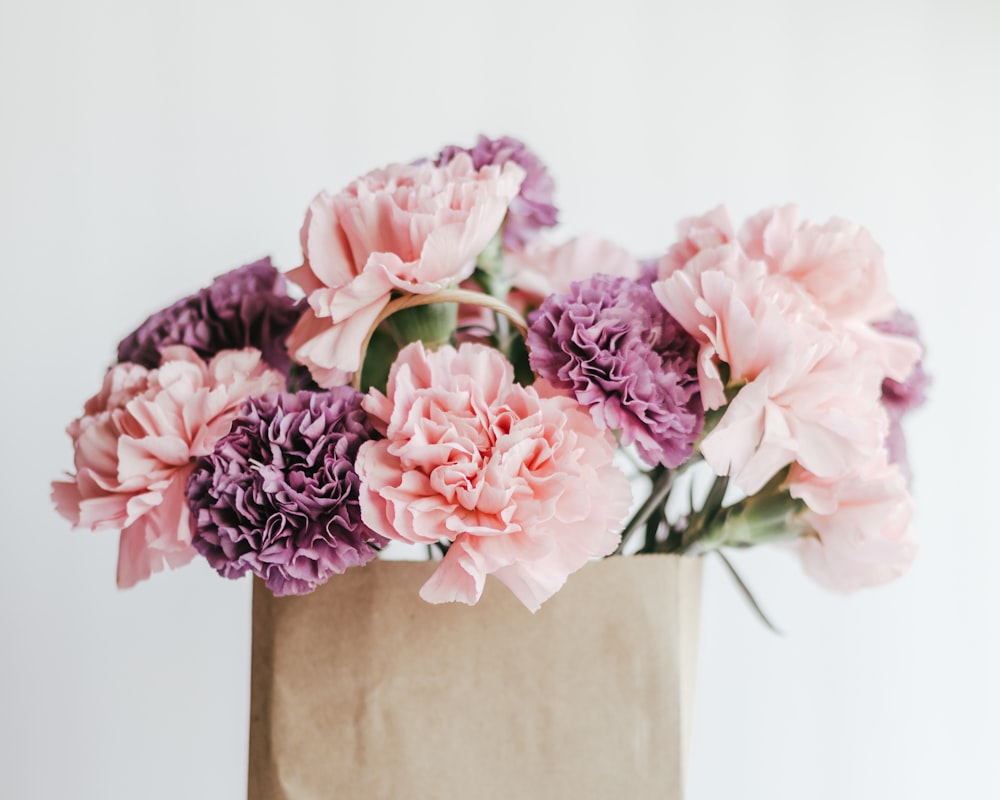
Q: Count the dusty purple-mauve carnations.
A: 5